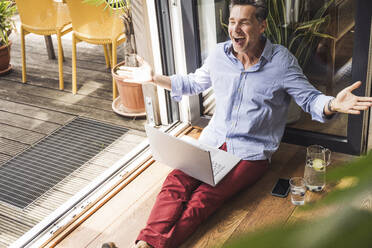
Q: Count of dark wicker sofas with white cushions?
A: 0